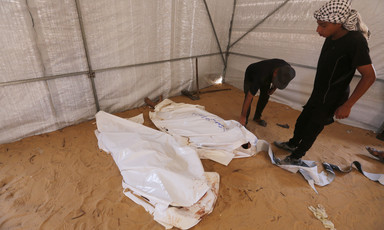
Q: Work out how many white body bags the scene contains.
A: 2